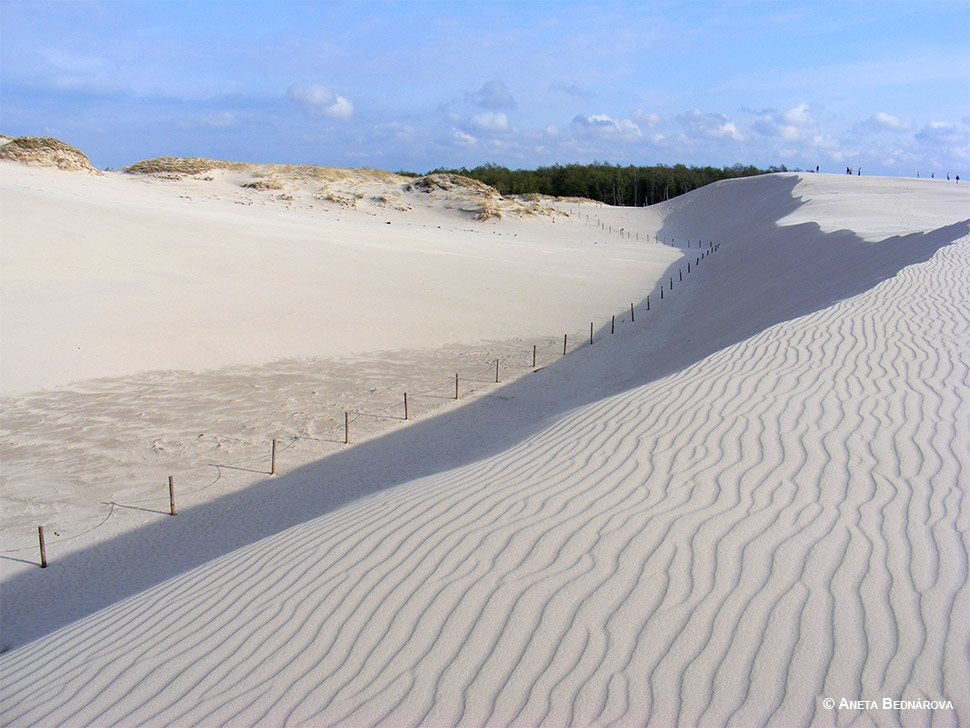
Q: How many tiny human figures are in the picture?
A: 8